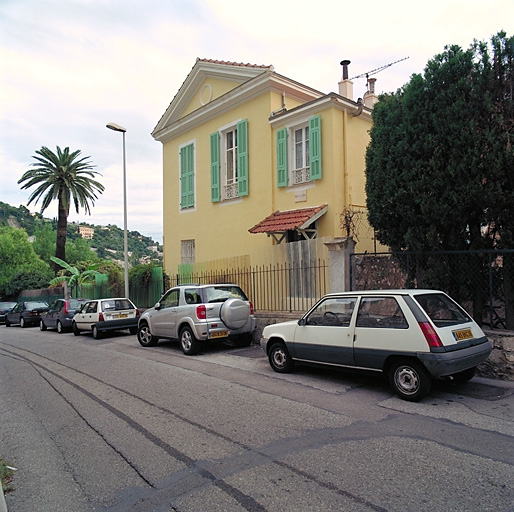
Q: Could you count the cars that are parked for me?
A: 6